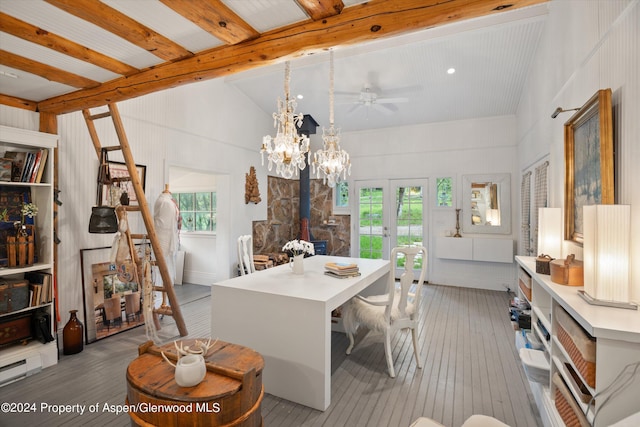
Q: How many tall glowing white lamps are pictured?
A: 2